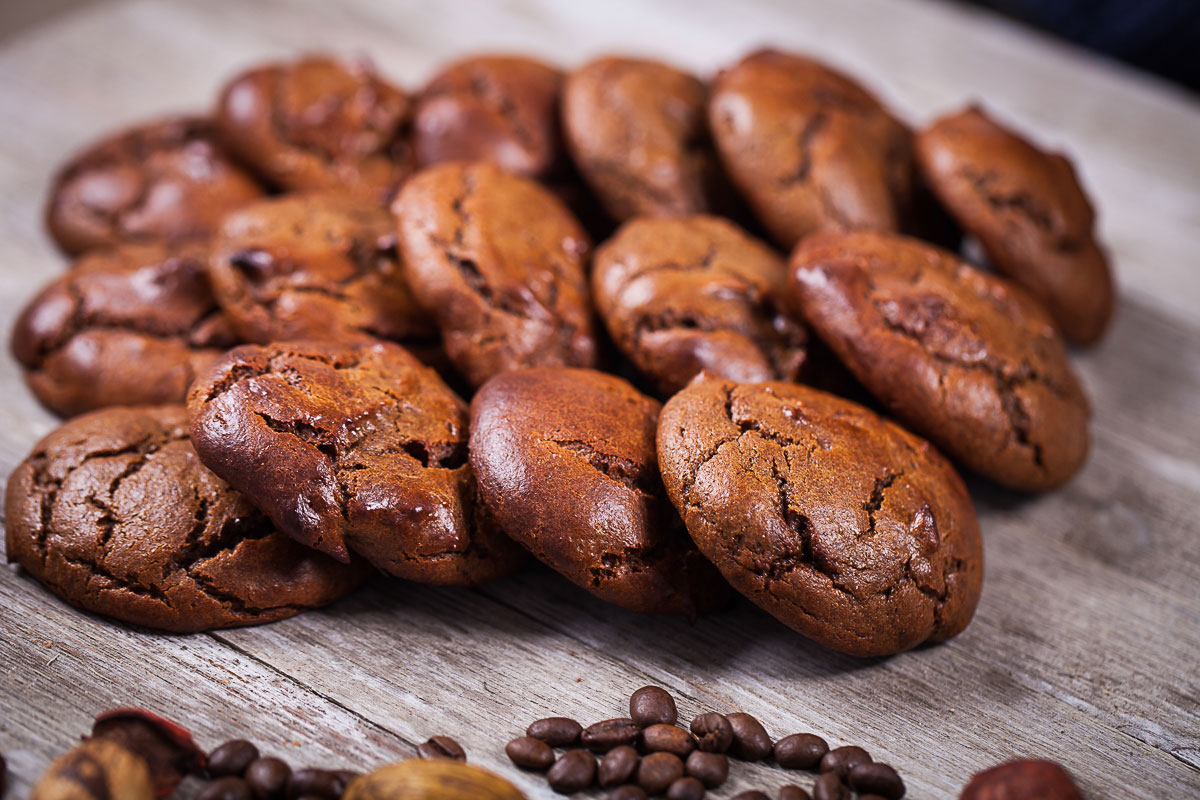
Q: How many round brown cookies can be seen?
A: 15